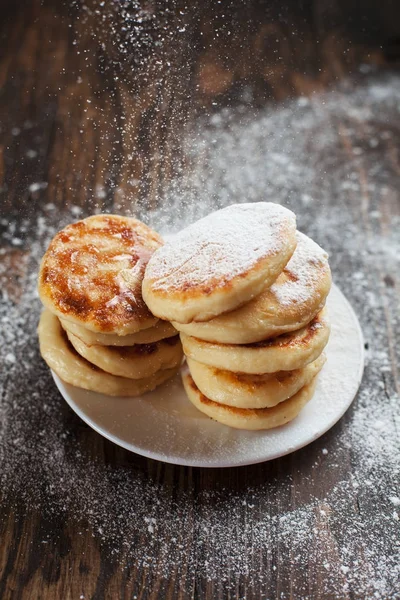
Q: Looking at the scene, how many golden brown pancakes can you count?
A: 9